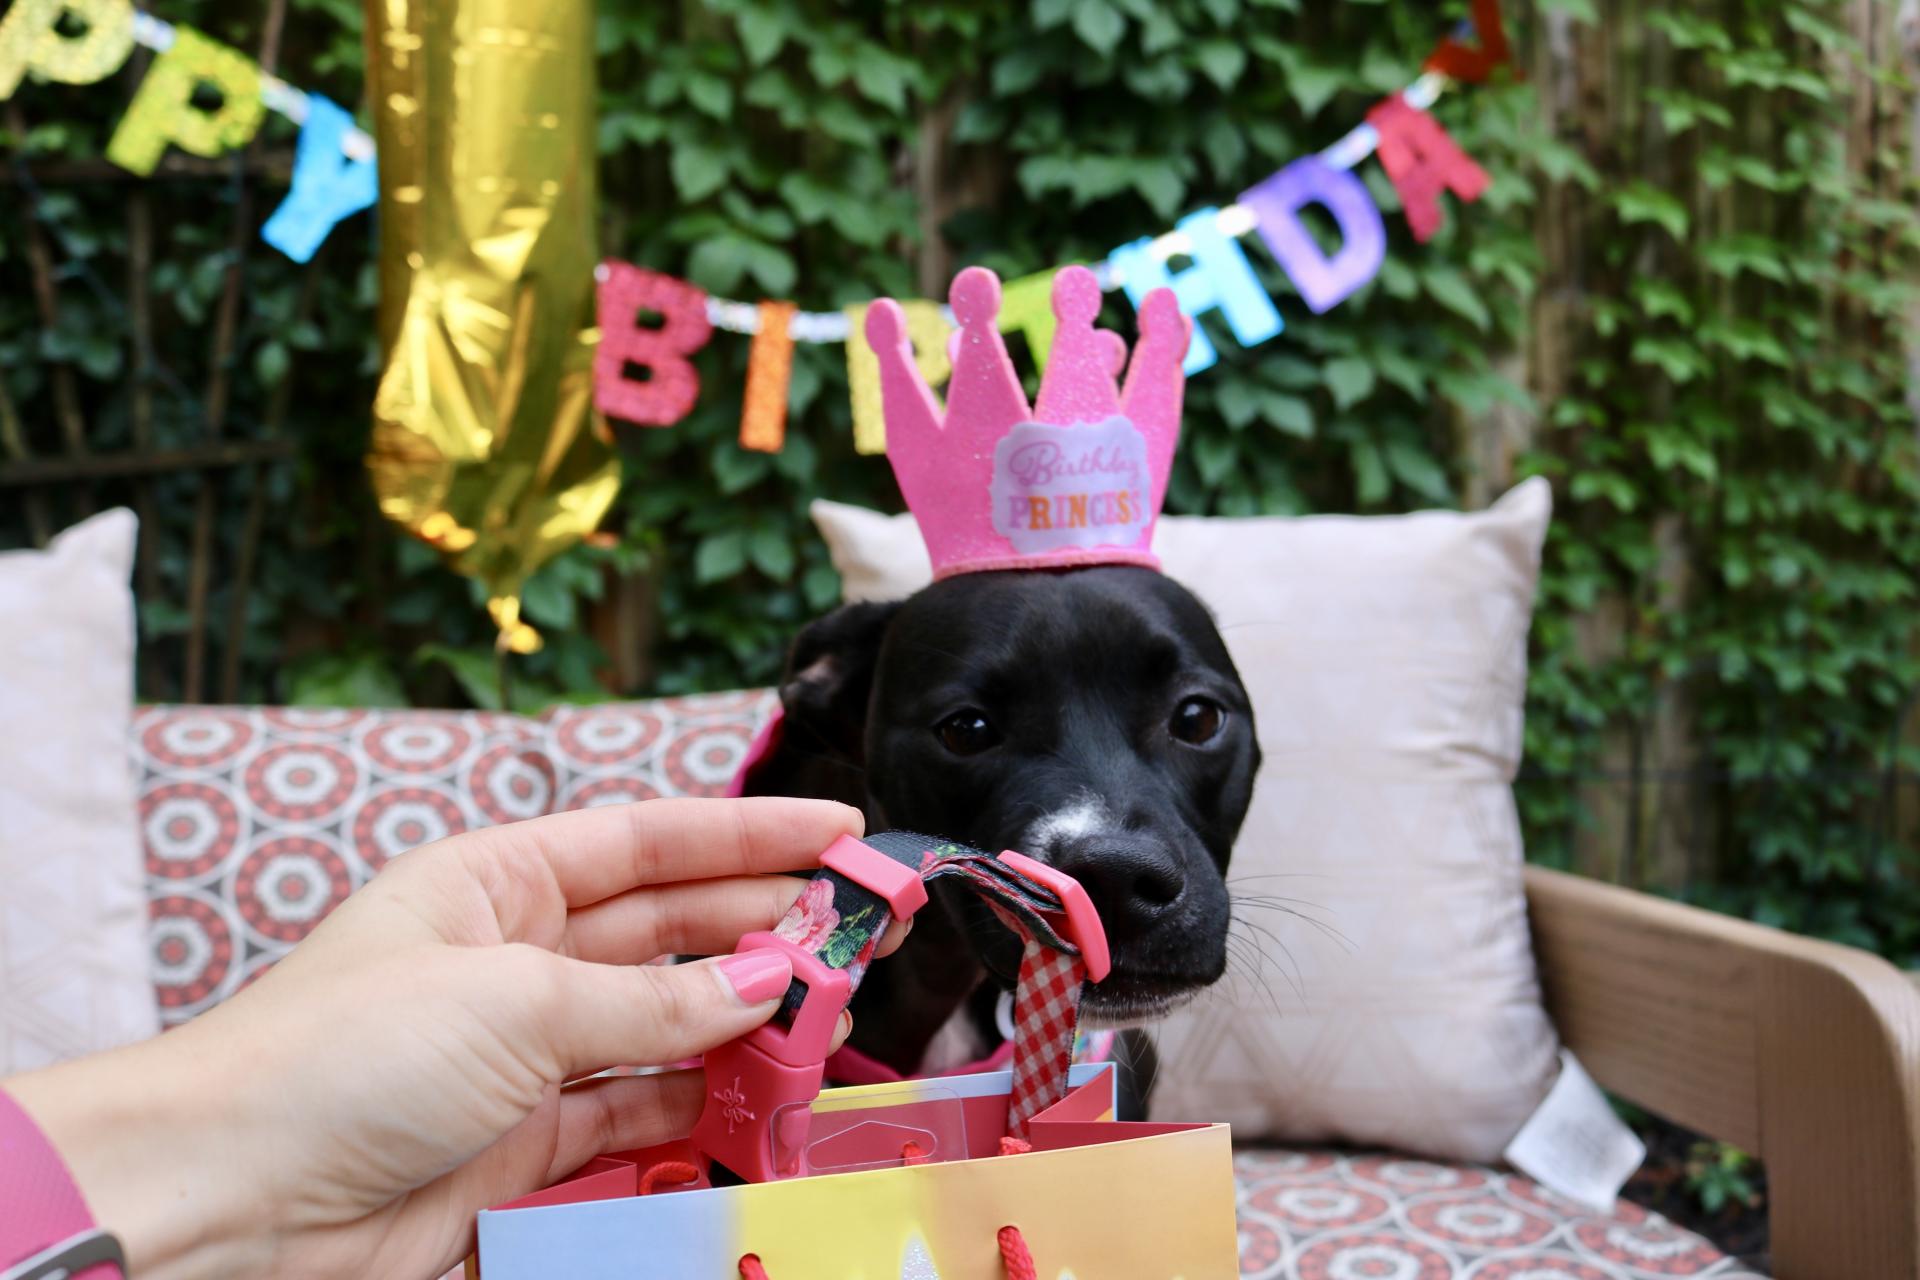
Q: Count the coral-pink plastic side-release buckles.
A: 1